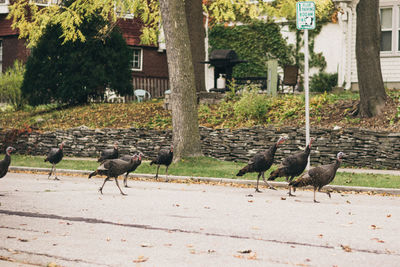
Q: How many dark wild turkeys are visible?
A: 9